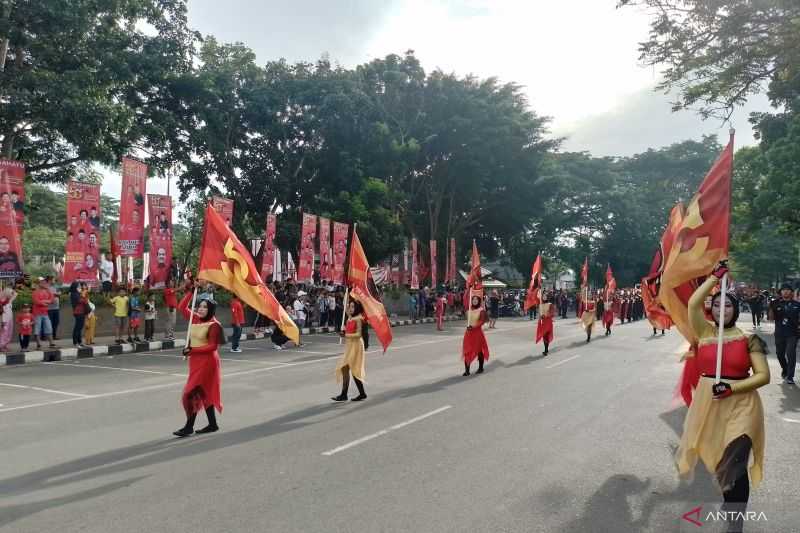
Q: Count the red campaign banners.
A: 12